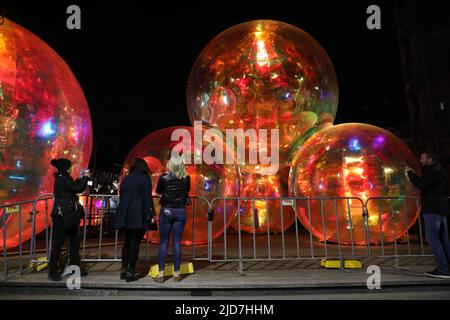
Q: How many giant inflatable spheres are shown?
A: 5